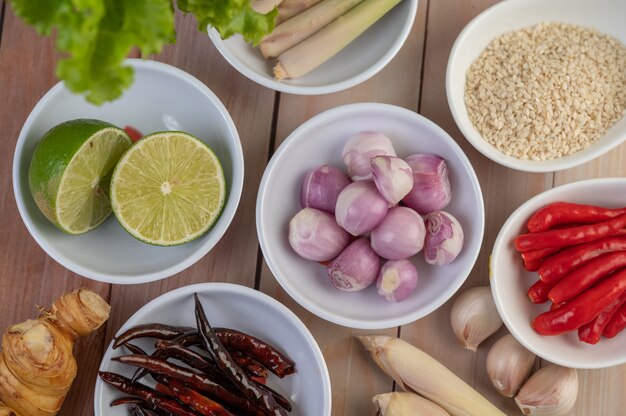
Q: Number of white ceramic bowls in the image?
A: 6